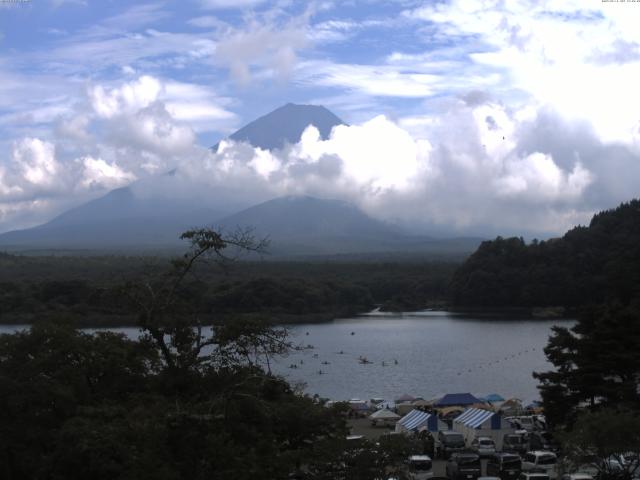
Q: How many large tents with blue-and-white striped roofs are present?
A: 2